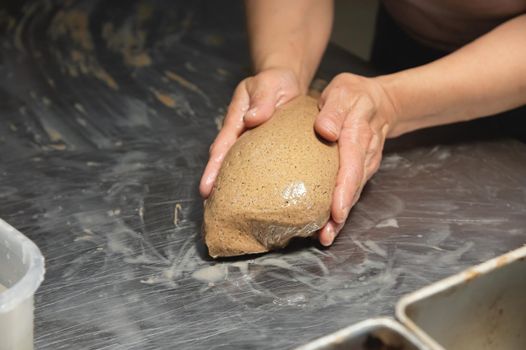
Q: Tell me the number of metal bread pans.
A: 2